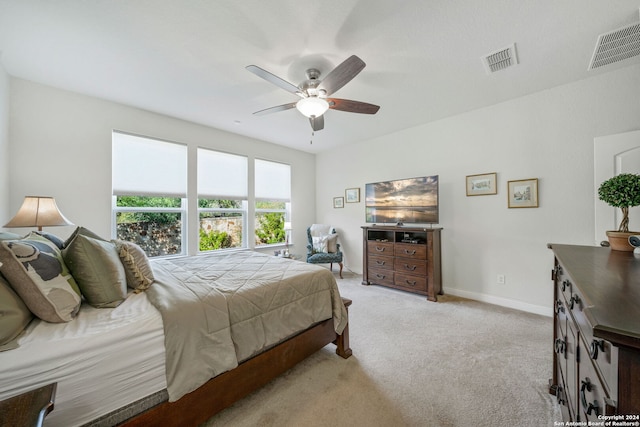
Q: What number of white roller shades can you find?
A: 3